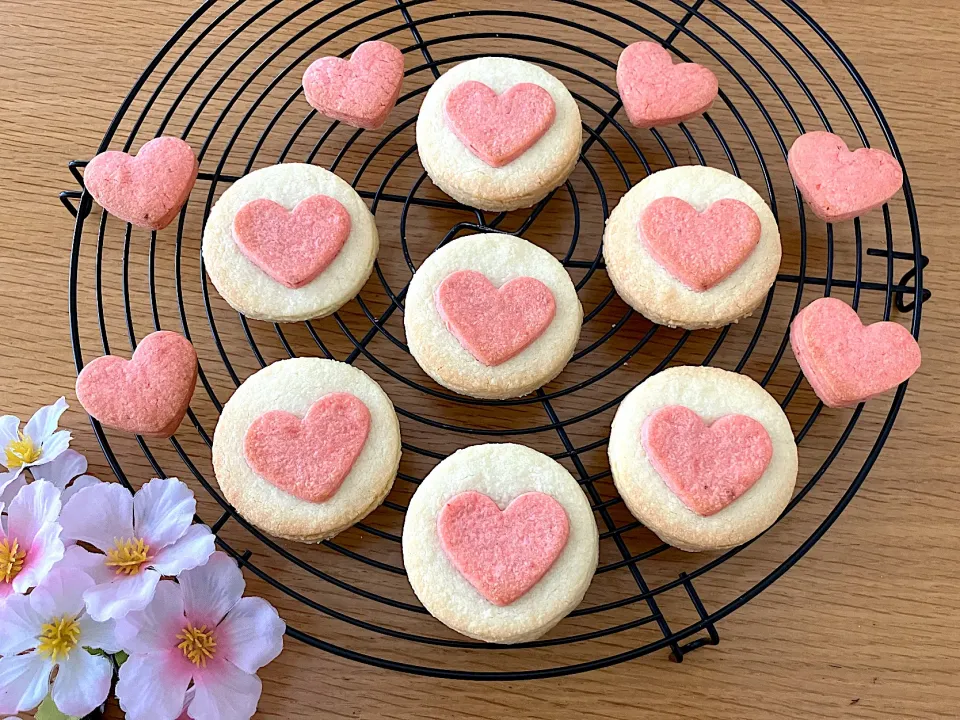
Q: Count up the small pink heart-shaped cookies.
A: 6